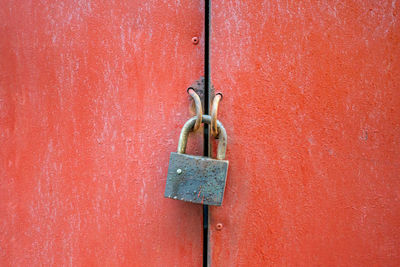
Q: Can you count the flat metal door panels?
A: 2